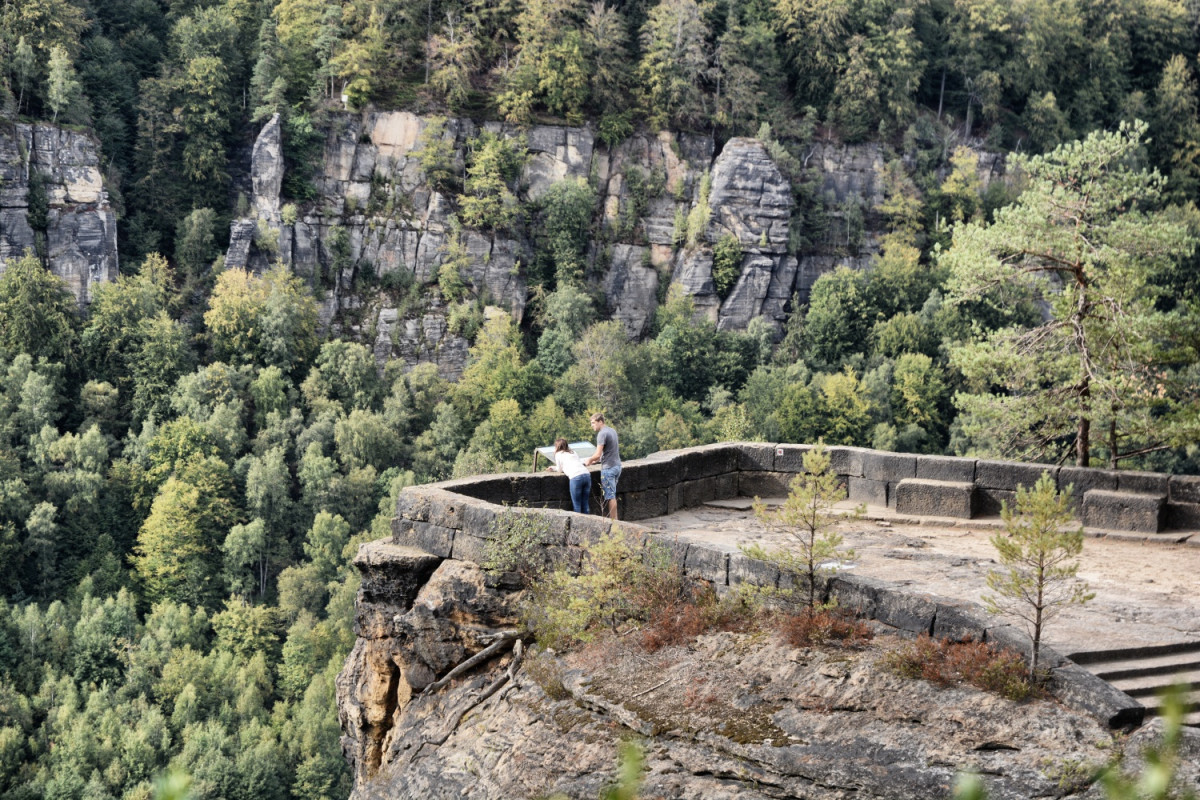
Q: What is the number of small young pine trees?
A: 2